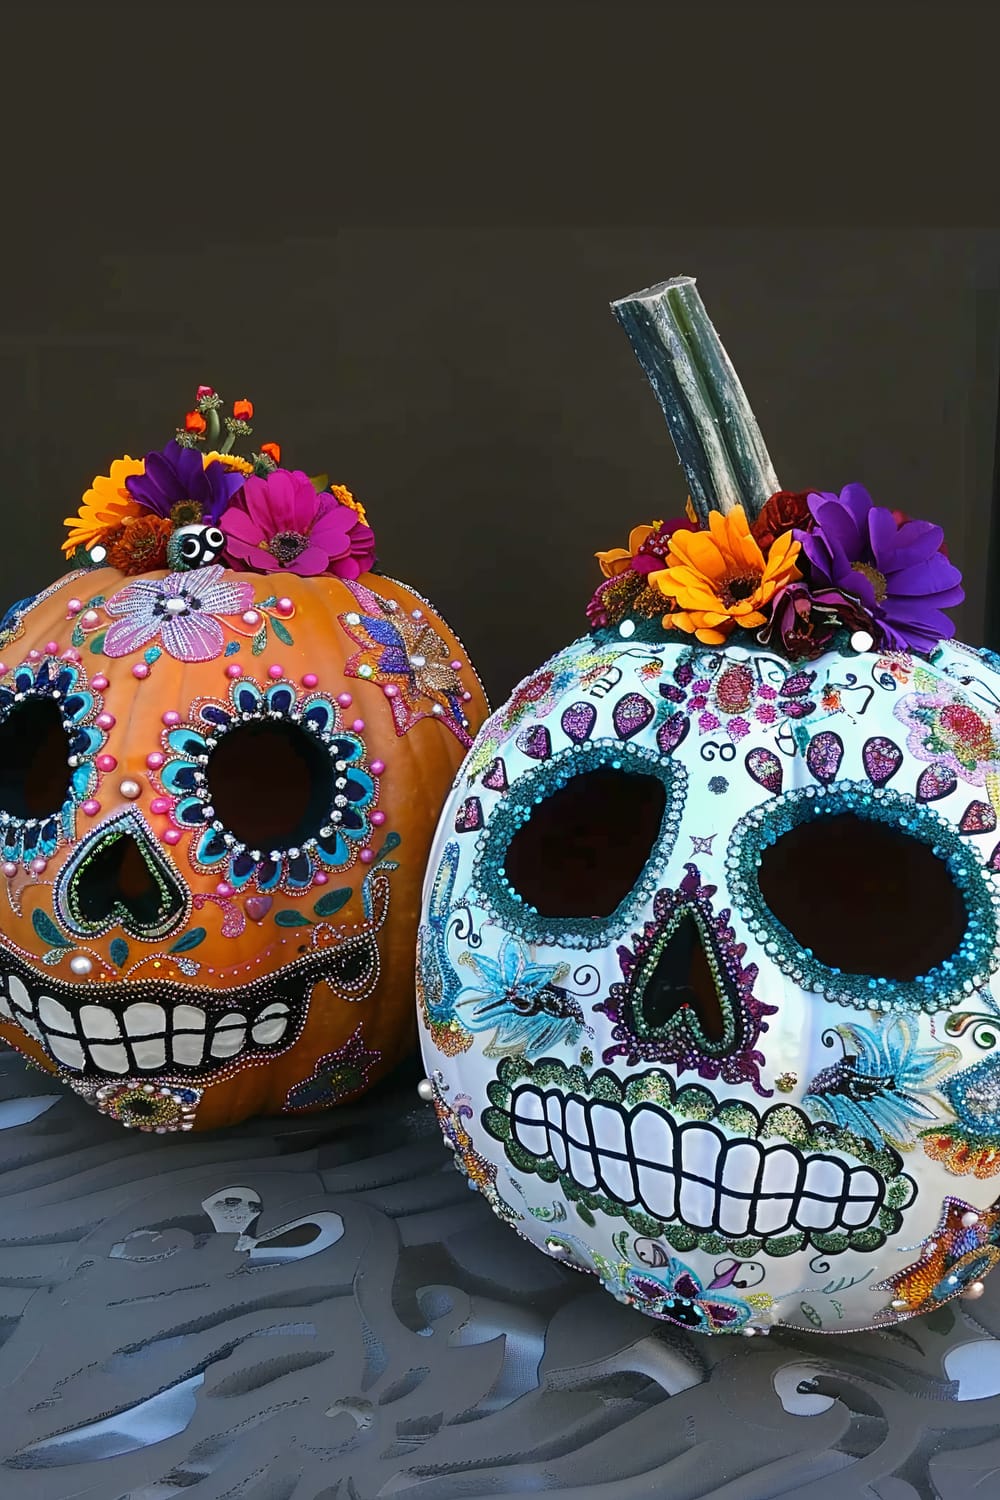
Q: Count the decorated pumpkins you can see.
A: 2